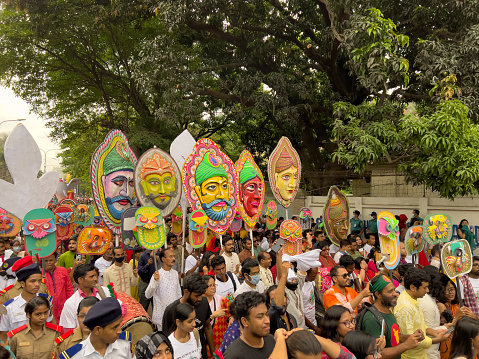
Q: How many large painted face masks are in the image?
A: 6